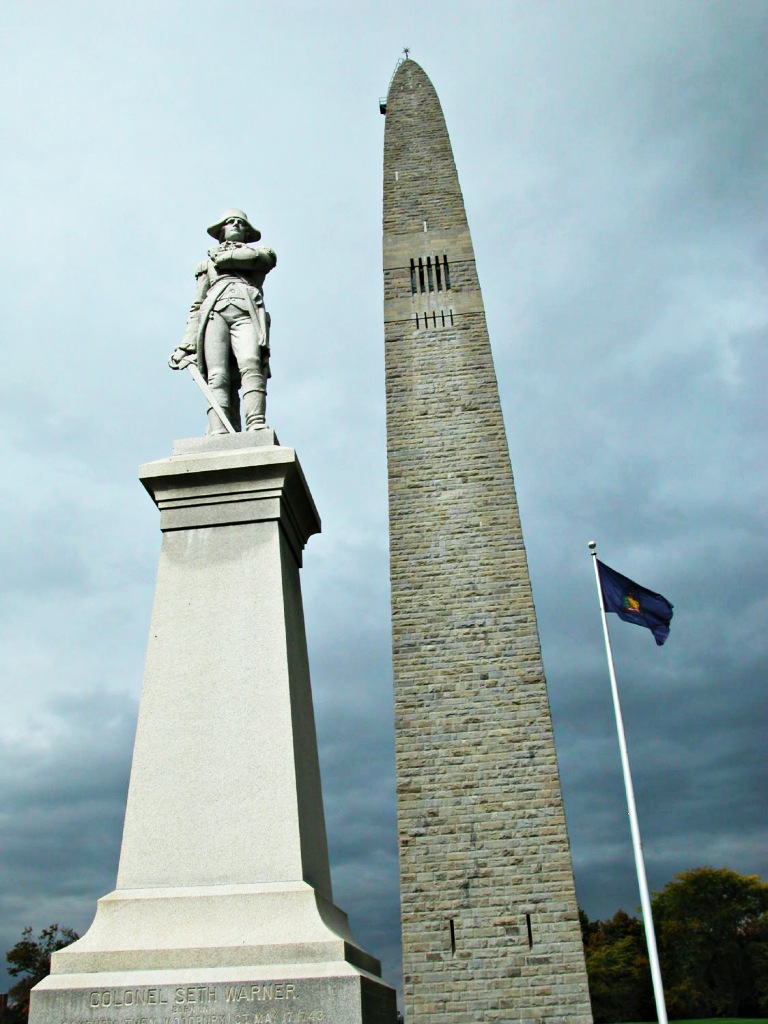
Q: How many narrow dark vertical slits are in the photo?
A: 12